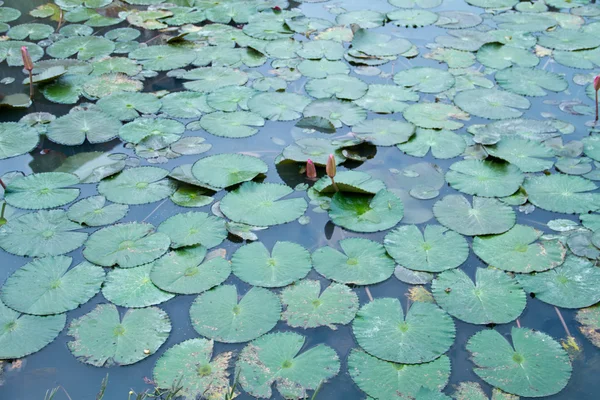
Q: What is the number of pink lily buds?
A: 4